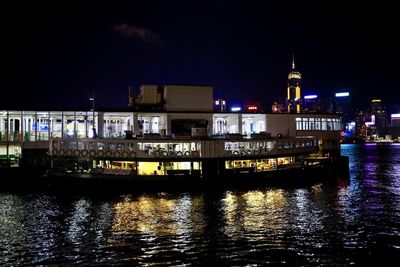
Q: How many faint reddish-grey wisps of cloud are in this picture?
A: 1